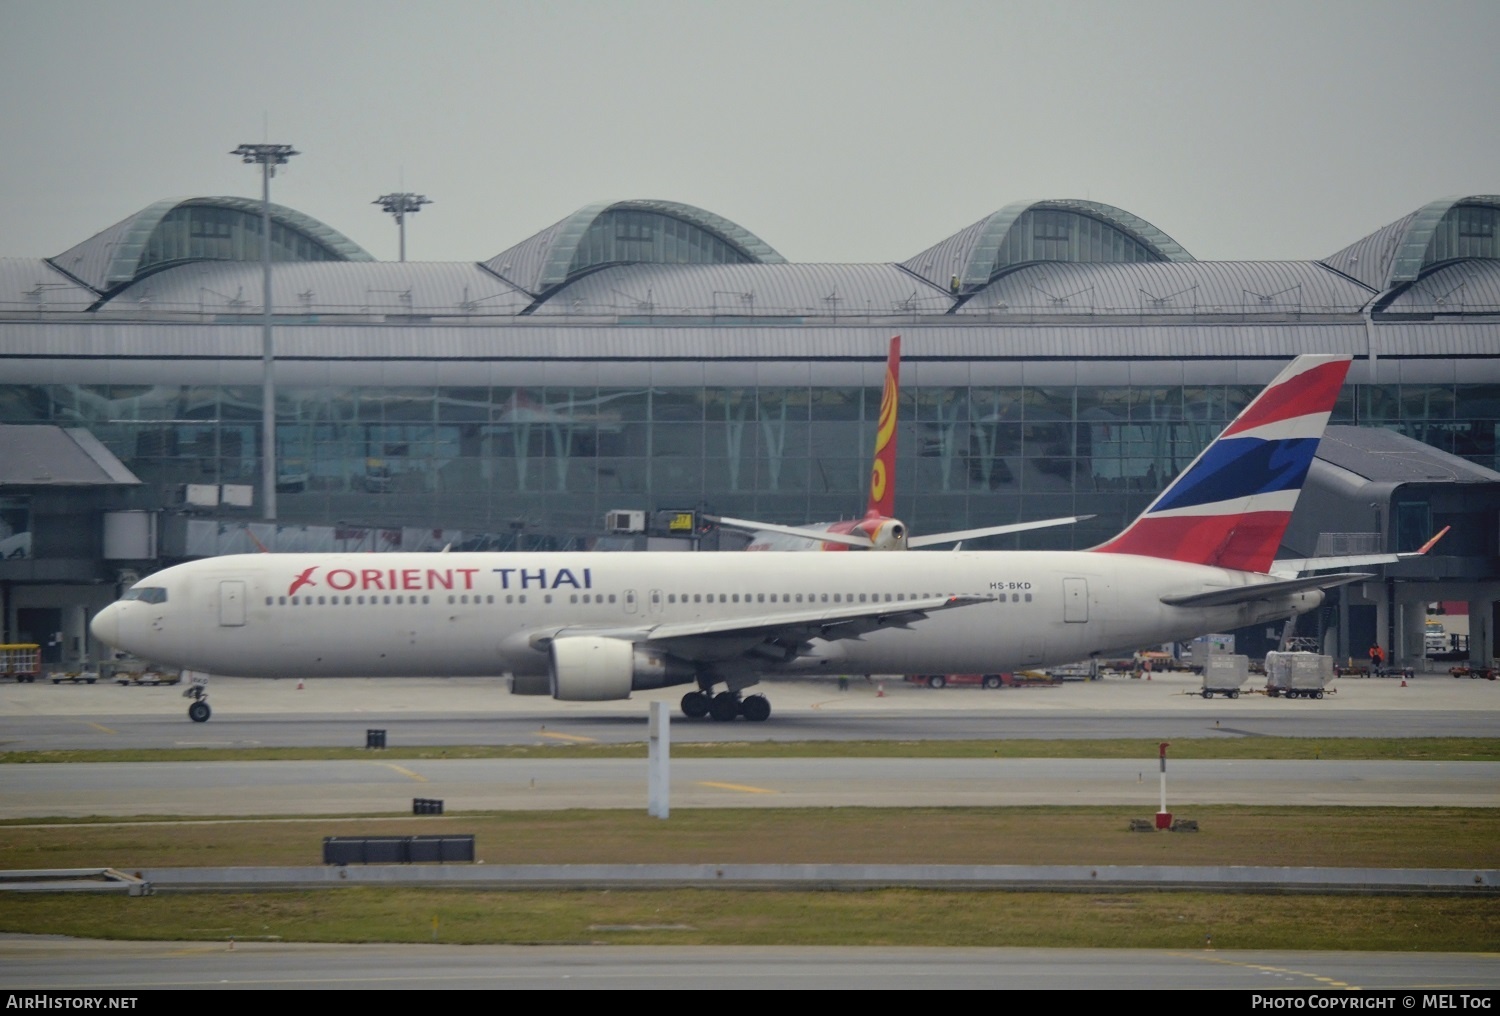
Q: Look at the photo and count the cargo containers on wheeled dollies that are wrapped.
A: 1